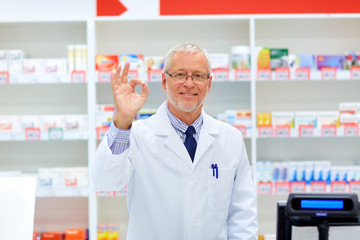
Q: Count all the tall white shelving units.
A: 3